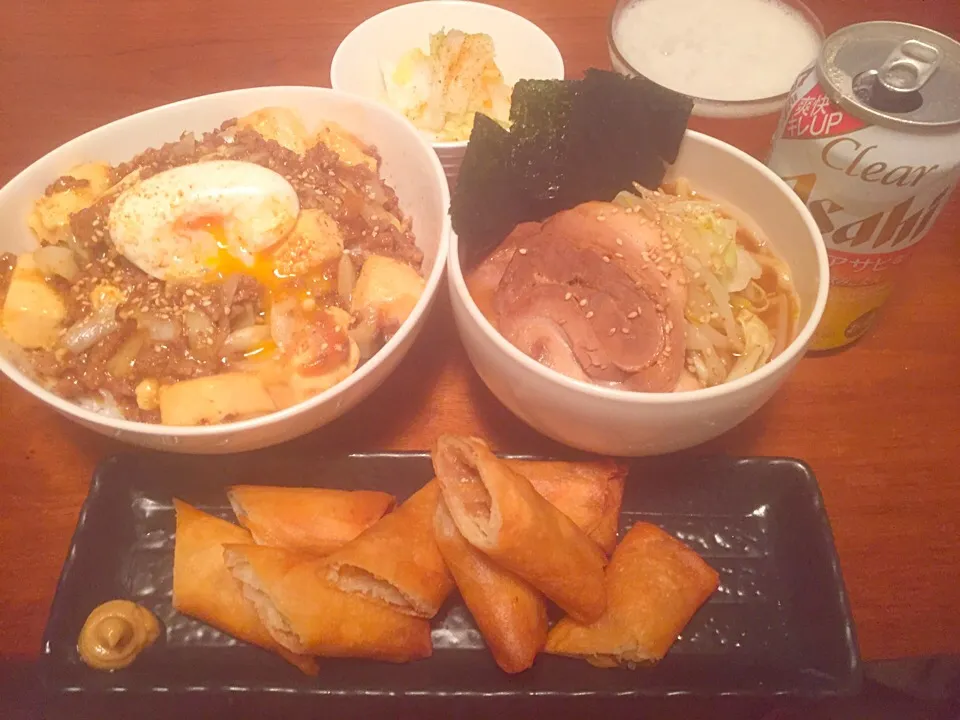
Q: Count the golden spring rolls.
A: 8